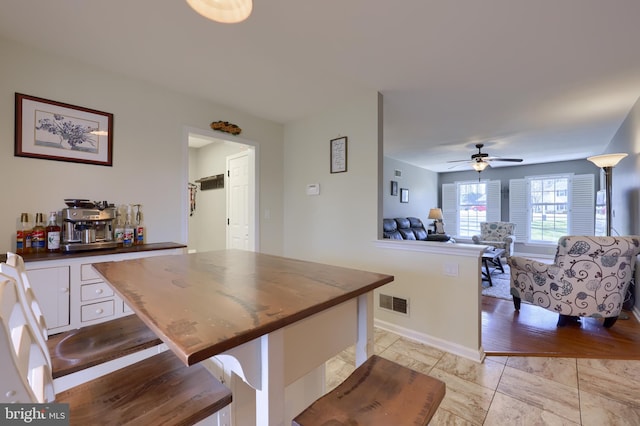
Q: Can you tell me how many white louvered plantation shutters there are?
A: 4